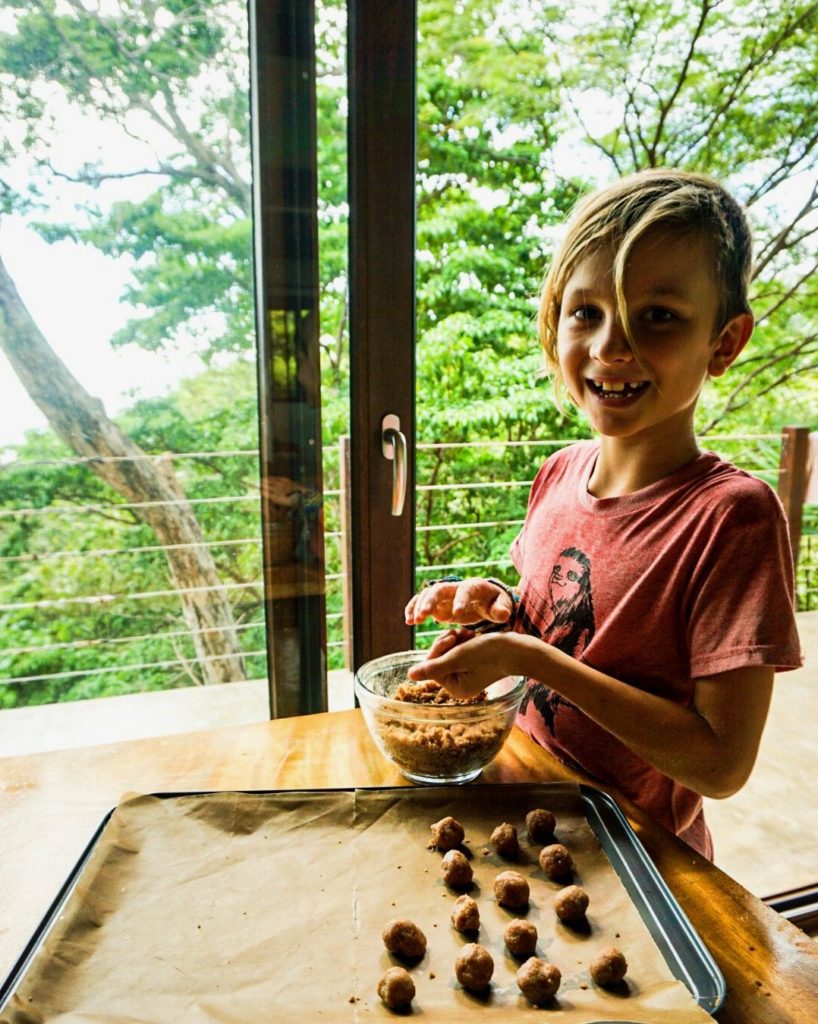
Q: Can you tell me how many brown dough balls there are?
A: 14